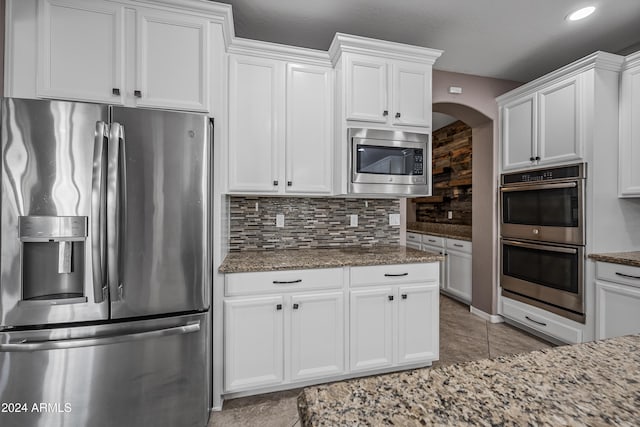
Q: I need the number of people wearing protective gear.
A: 0